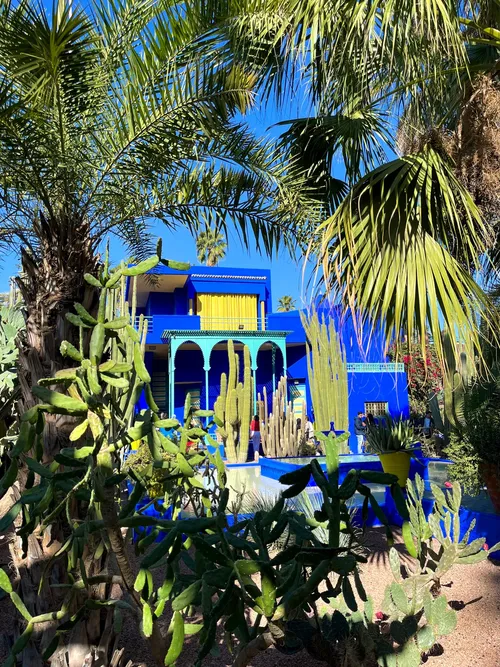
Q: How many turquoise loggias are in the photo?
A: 1